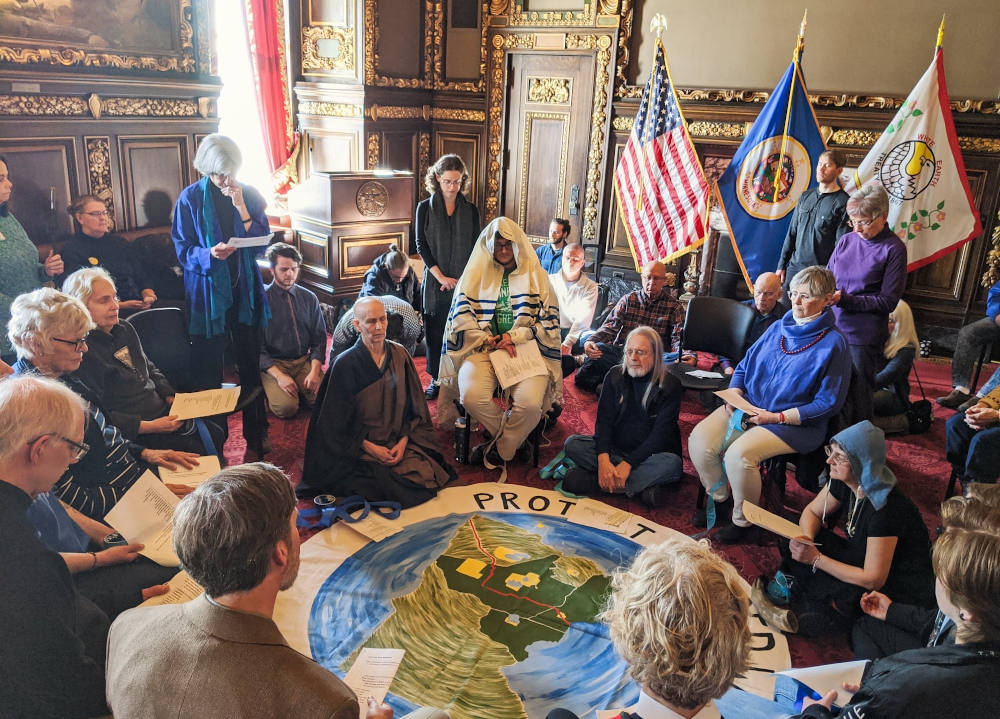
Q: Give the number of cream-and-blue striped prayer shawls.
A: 1